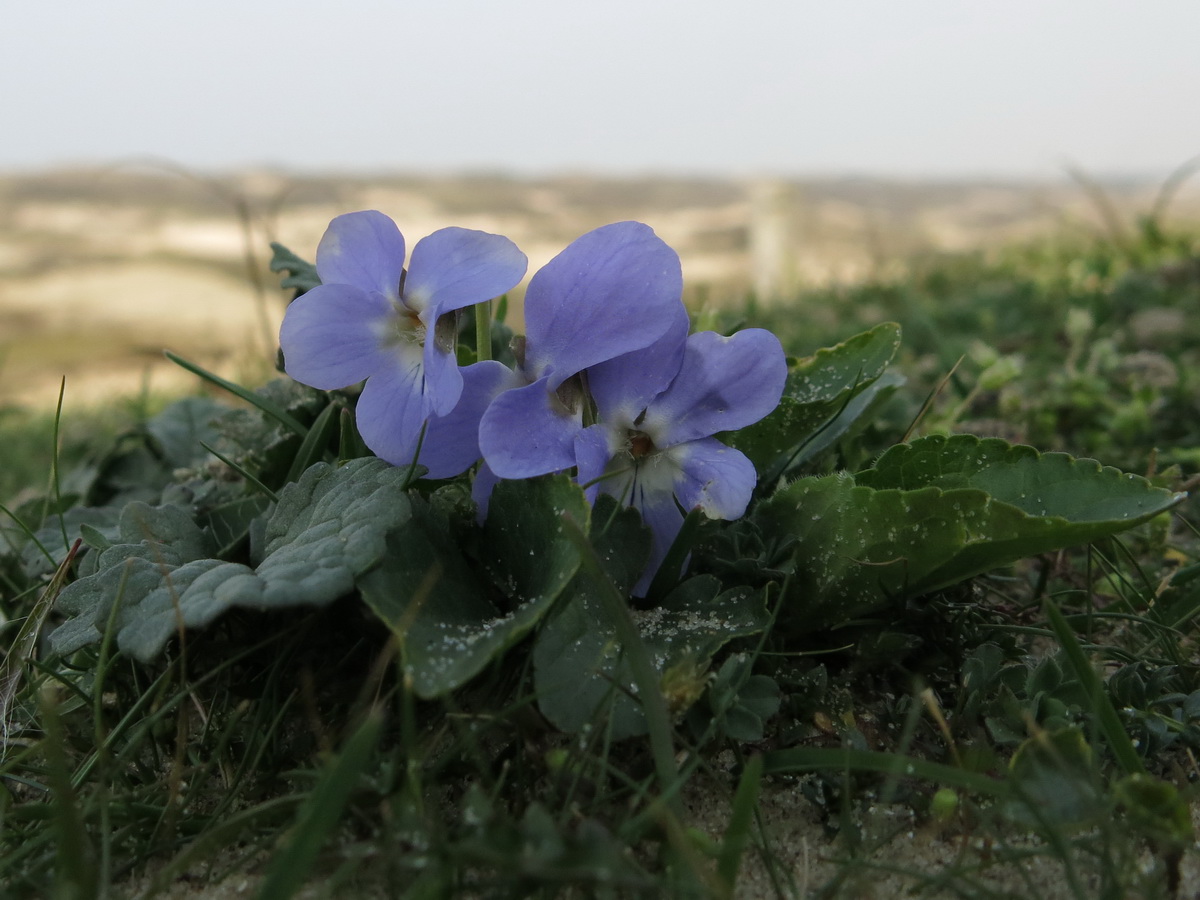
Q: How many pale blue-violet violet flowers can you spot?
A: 3